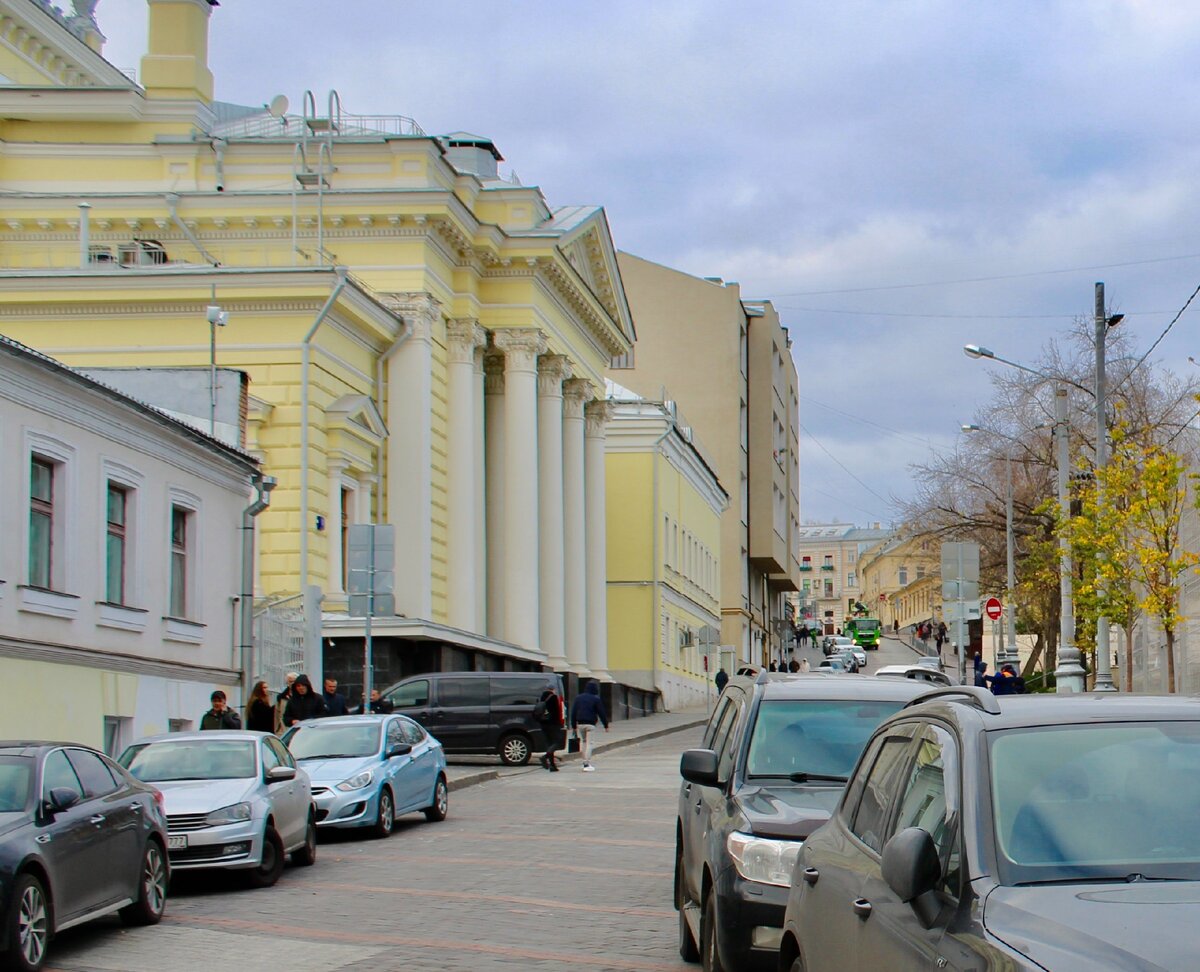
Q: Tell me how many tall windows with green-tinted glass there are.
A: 3